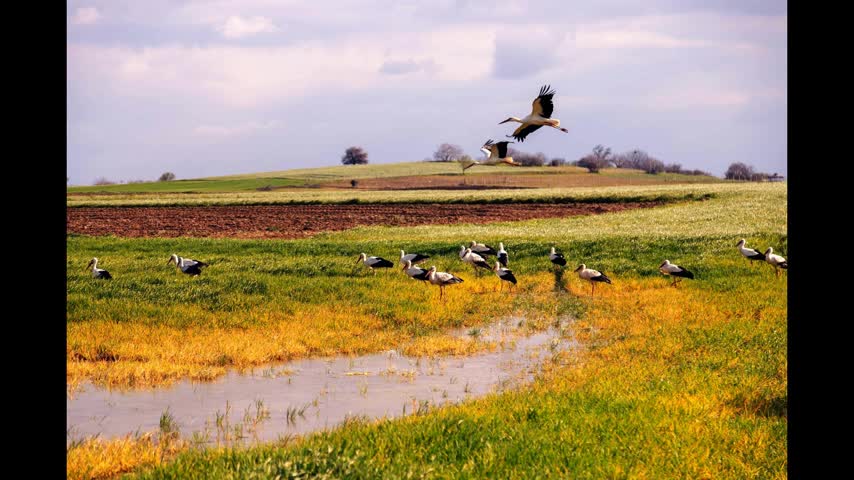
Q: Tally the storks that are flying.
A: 2